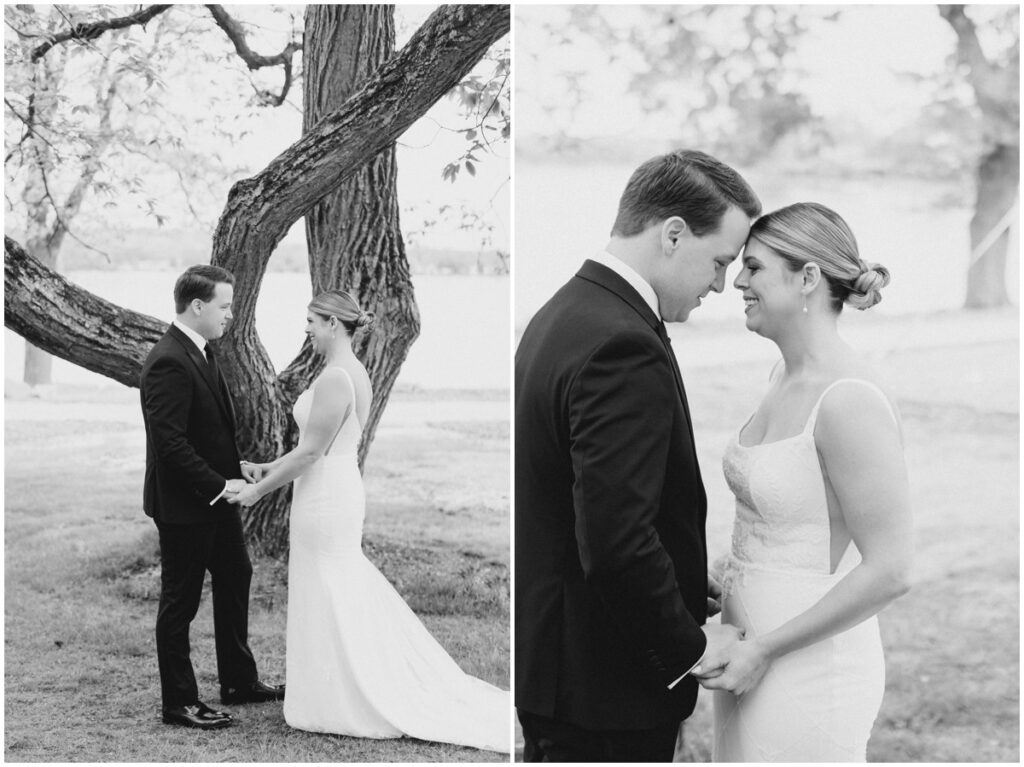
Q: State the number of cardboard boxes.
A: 0